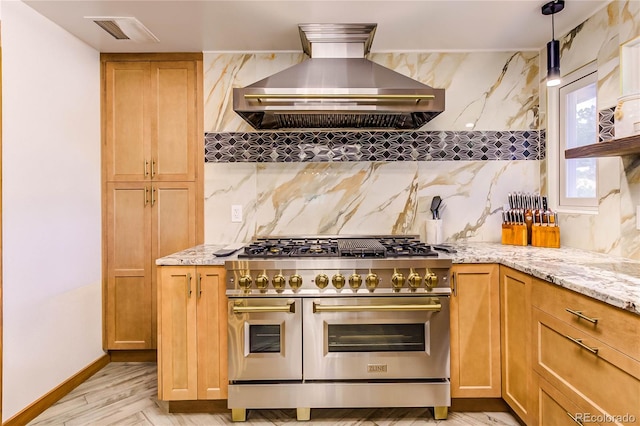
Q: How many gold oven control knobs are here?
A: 11